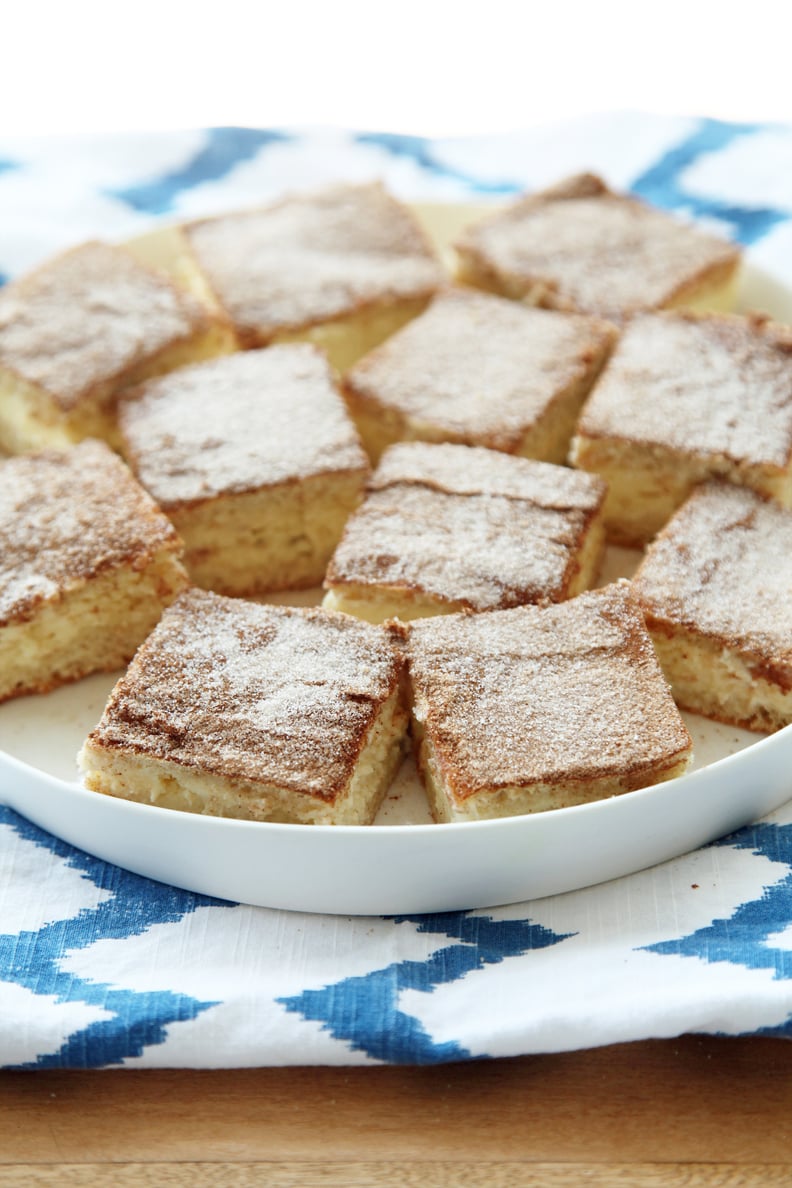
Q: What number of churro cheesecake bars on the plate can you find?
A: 11